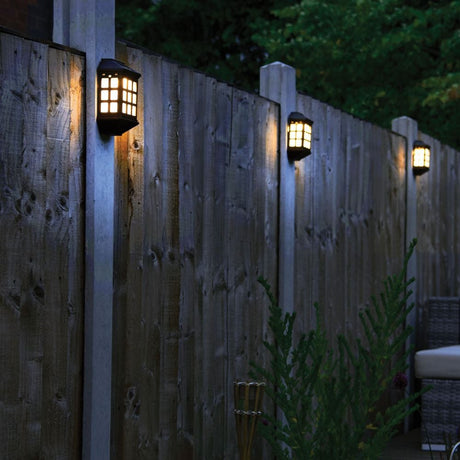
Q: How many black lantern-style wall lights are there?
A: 3